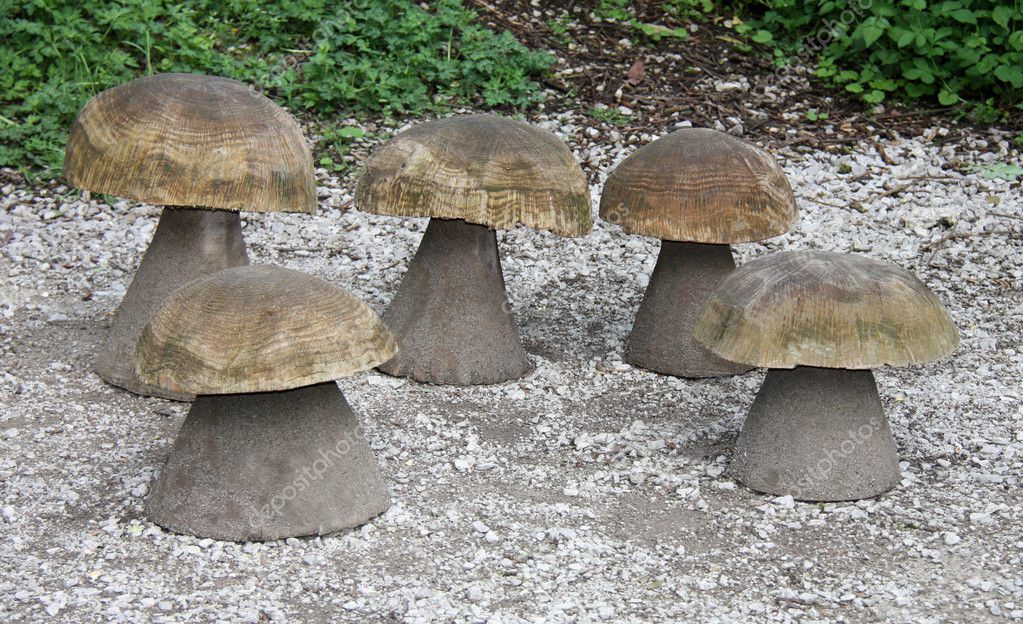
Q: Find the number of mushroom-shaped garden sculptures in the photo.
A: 5